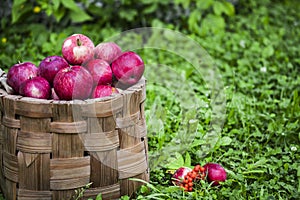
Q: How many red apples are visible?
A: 11